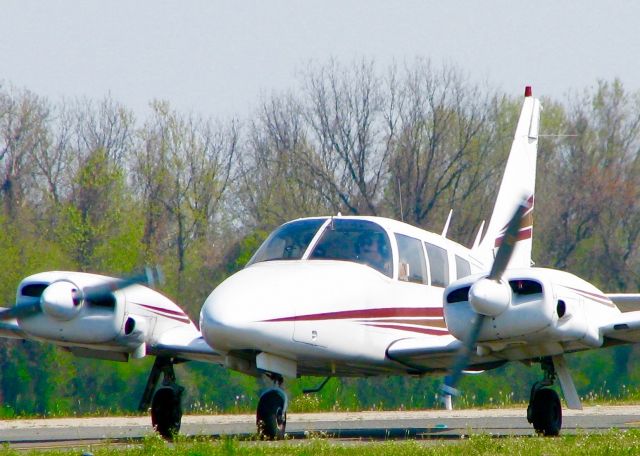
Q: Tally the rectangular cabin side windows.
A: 3